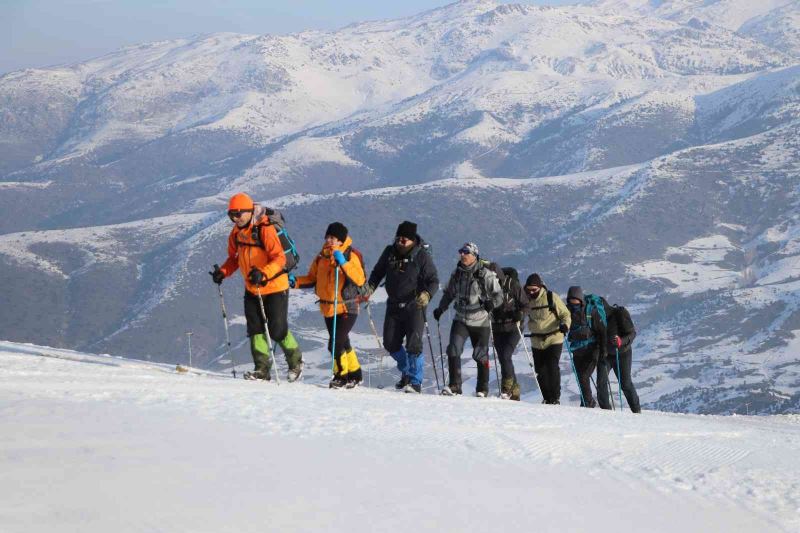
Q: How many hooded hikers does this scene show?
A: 1